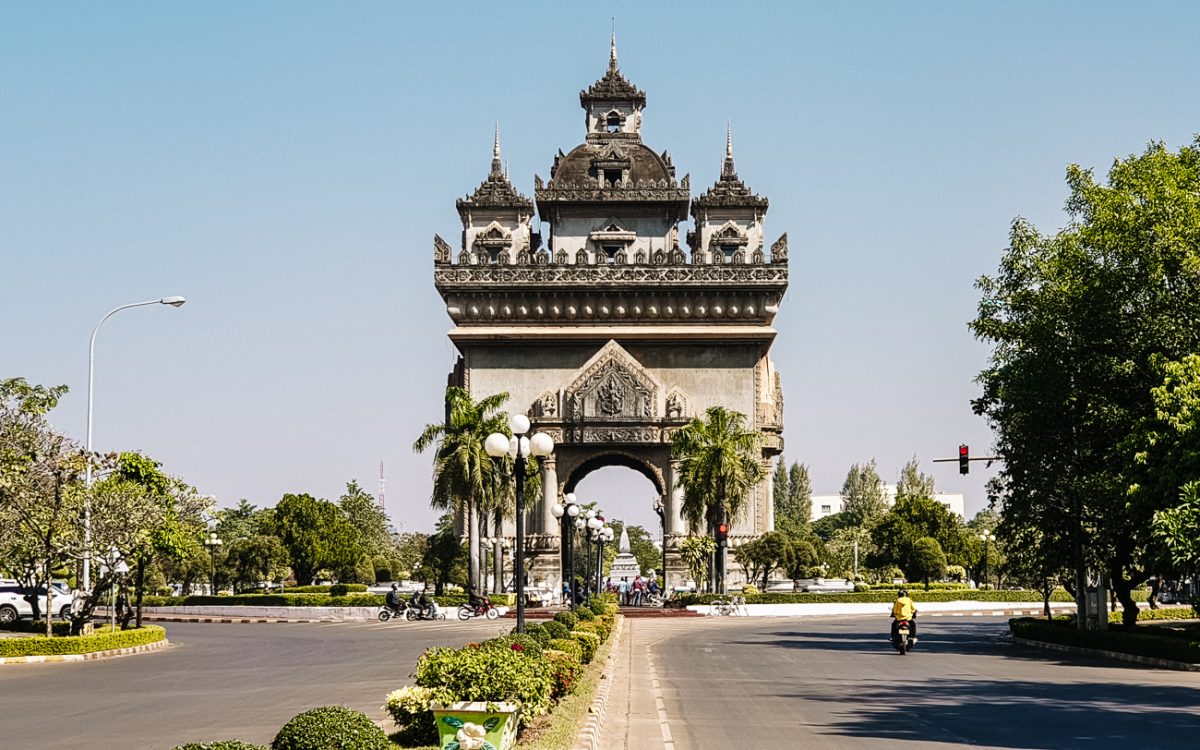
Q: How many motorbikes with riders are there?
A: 4